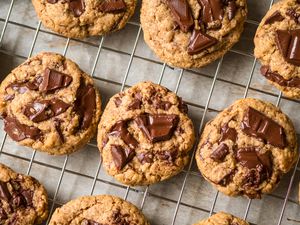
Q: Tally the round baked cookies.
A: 9